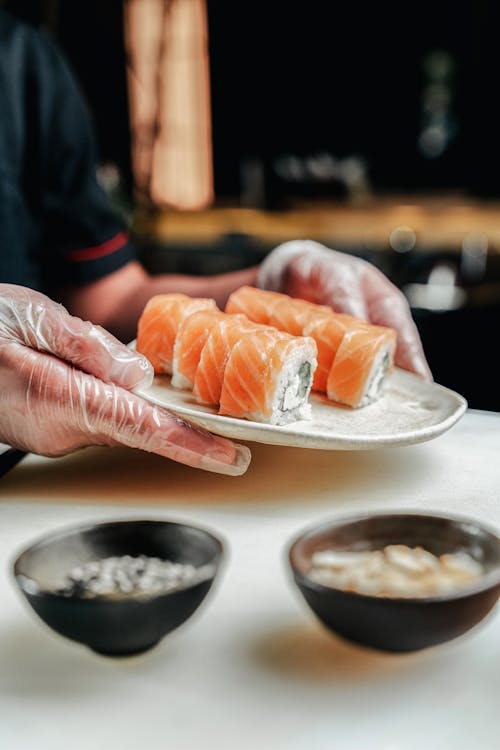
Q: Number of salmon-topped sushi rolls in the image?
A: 8